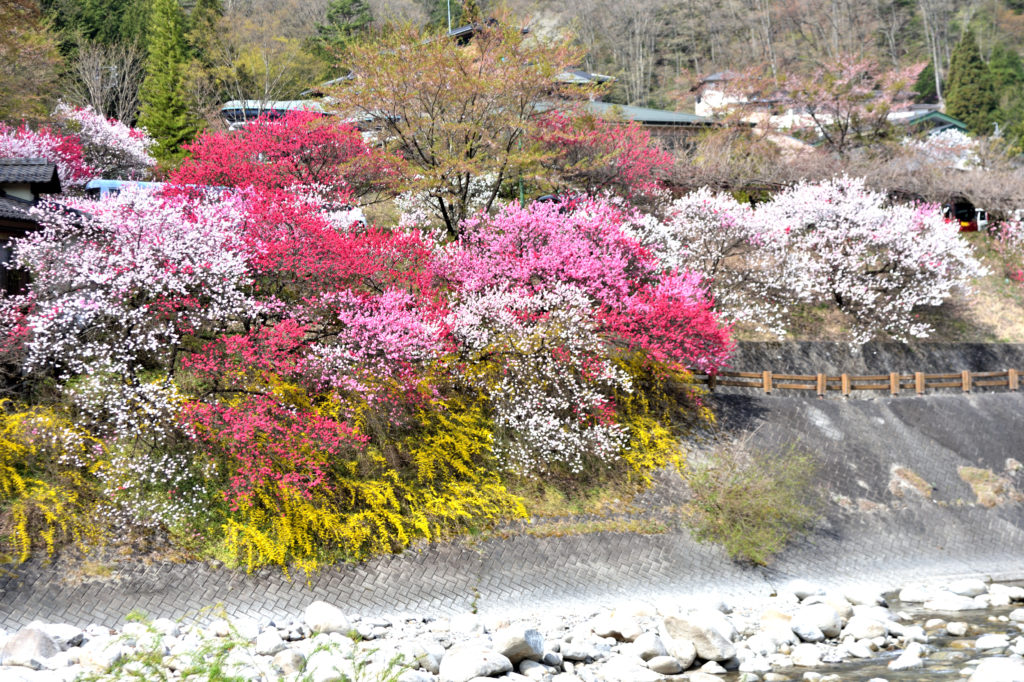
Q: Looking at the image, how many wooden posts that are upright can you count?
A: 8